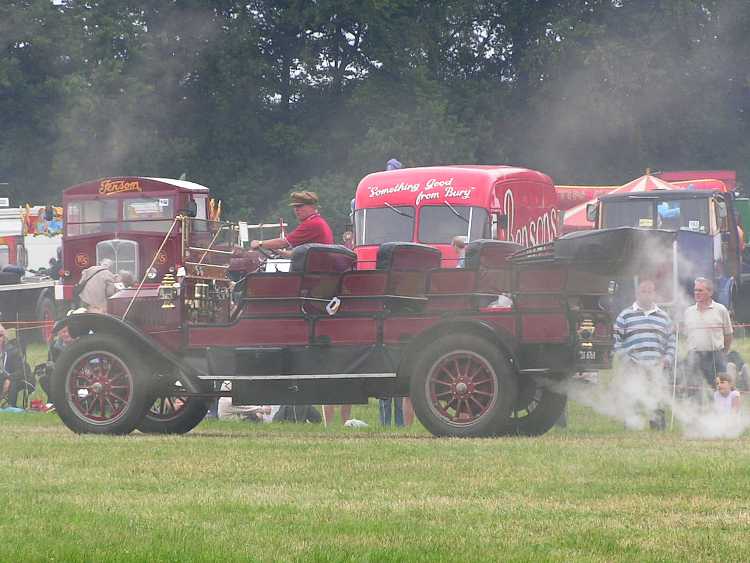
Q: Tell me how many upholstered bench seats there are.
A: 3